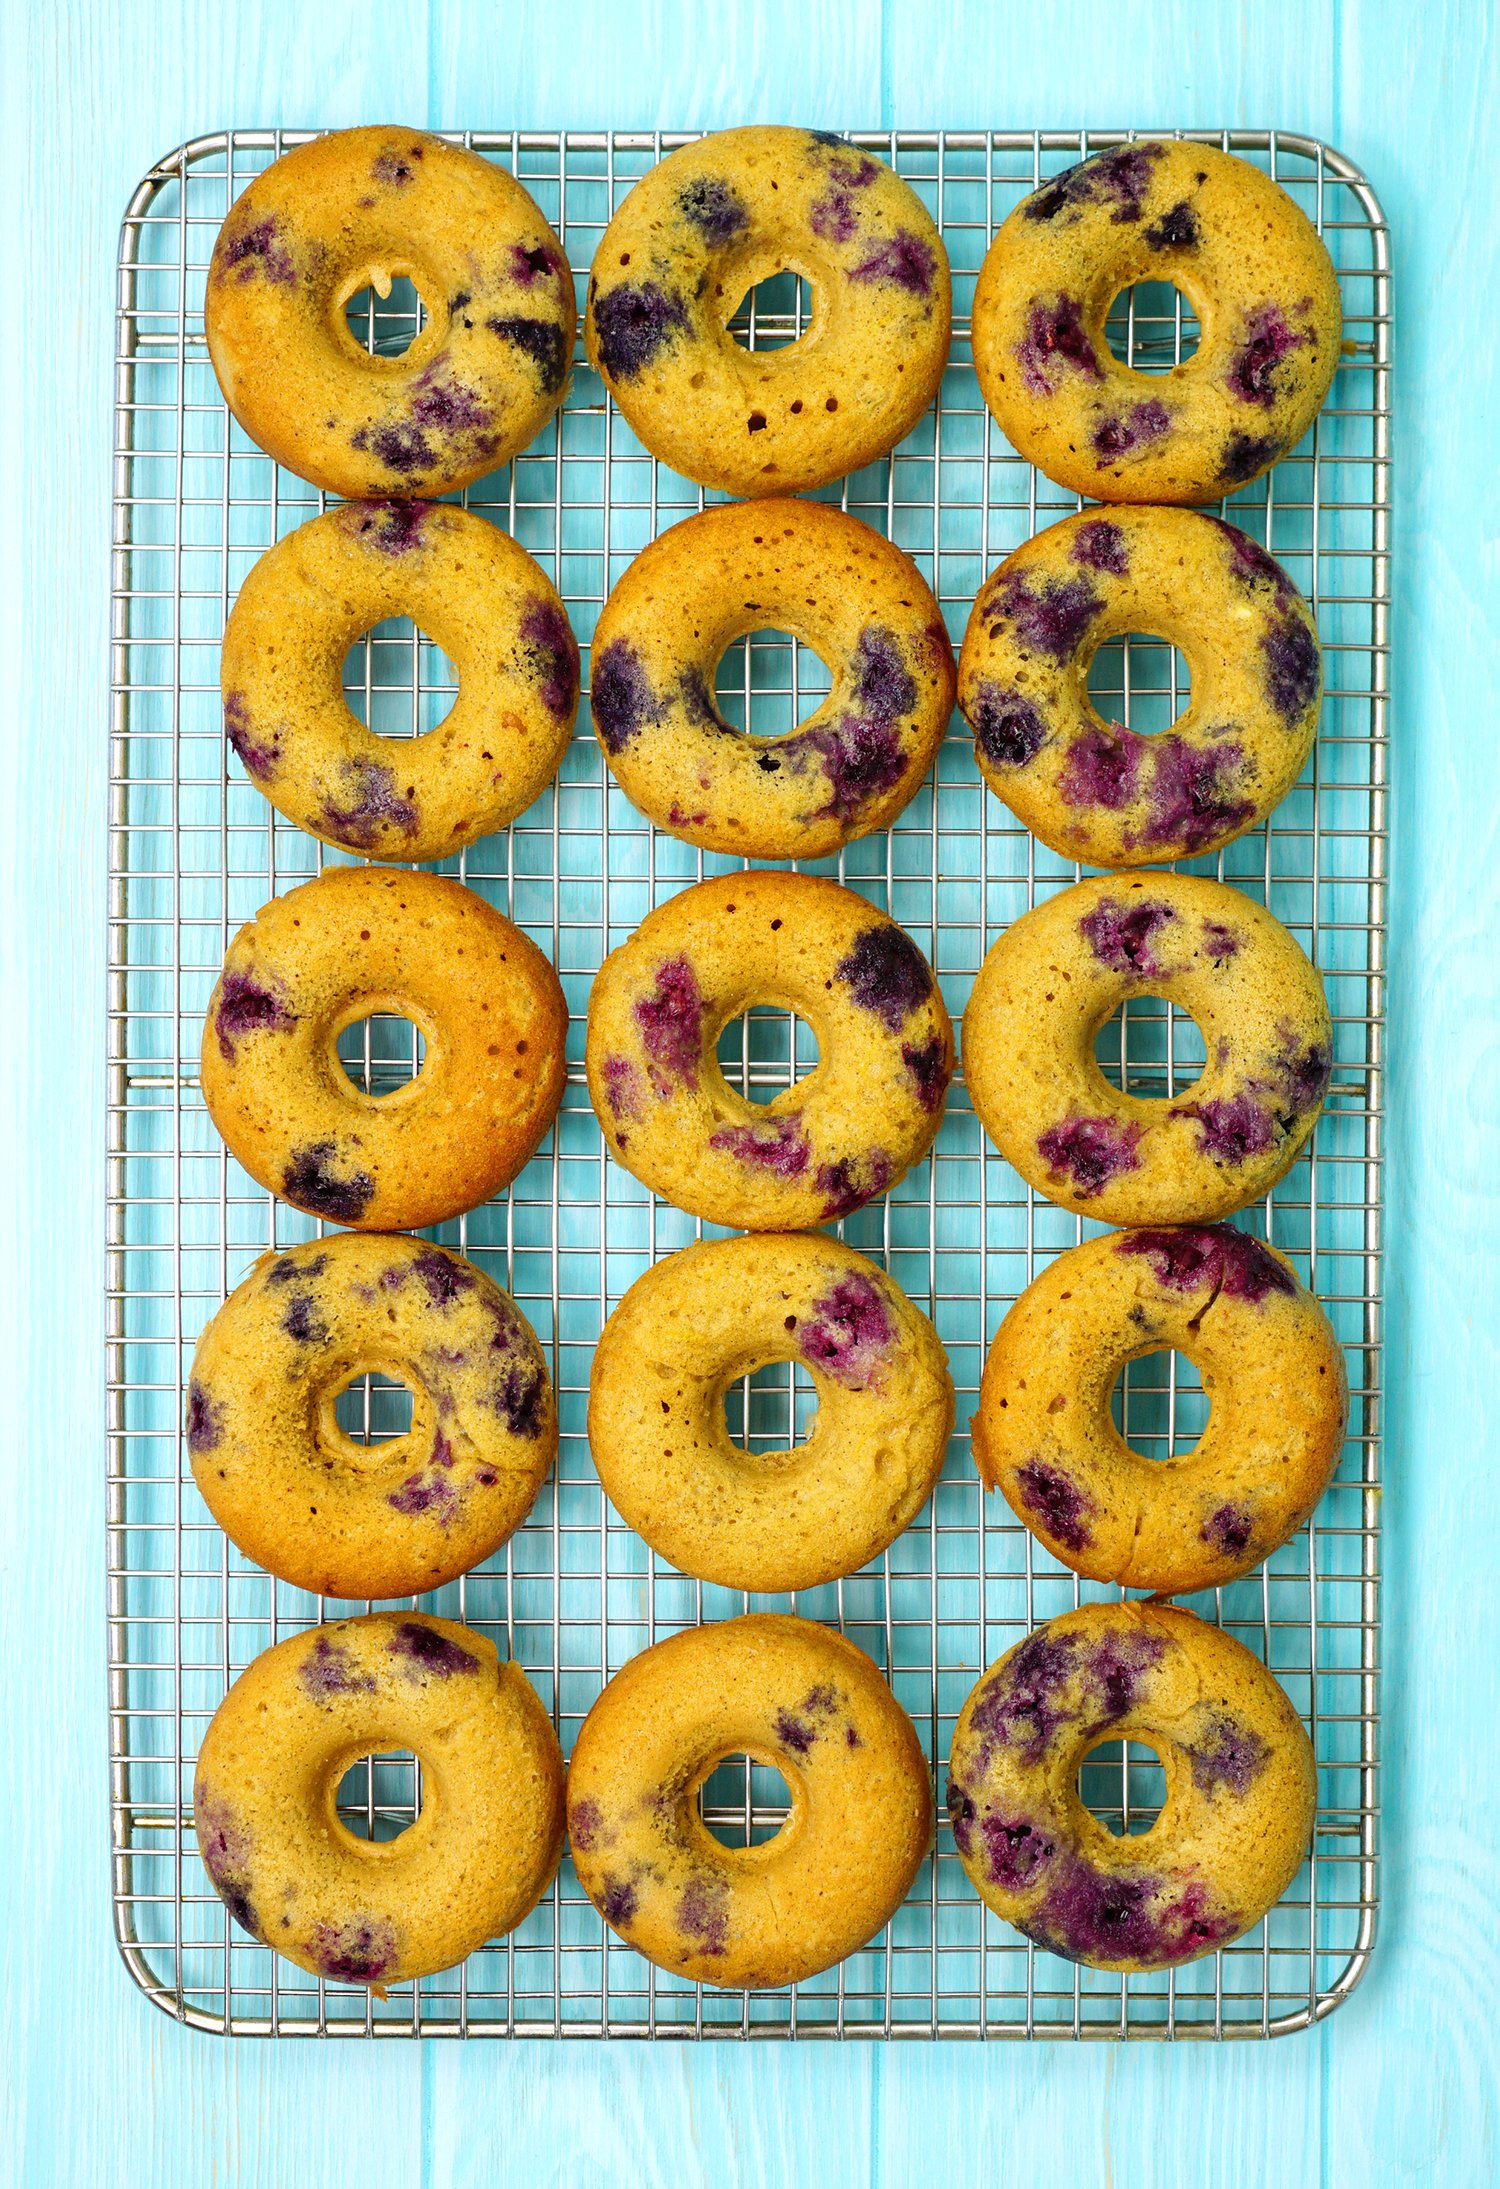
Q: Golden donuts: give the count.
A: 15